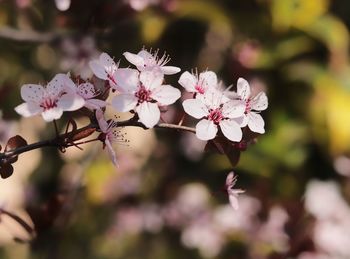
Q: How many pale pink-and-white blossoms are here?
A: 10